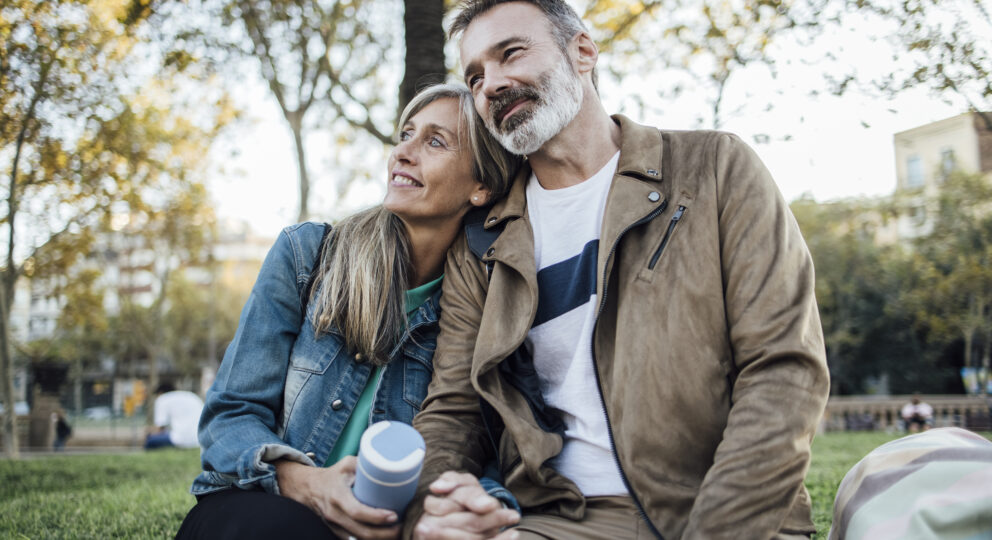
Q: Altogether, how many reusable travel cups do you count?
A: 1